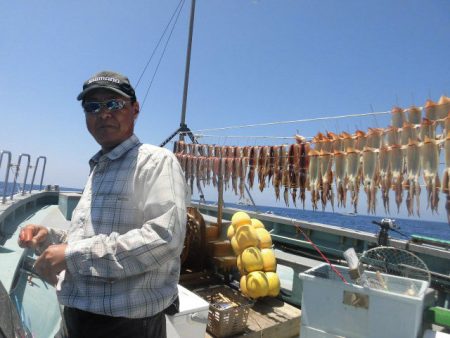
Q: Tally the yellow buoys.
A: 12